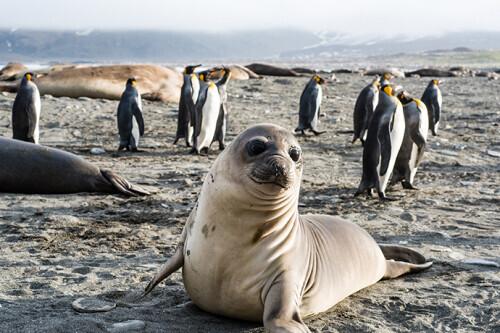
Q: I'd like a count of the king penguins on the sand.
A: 11